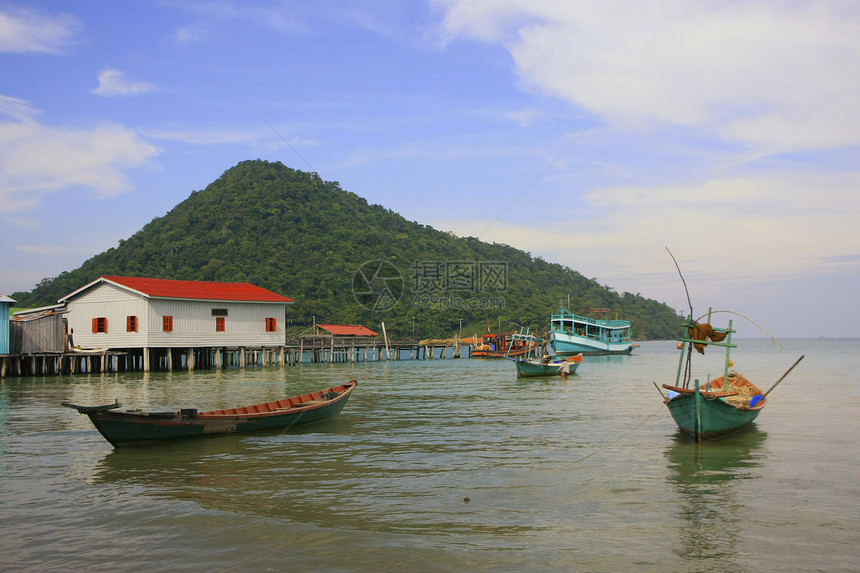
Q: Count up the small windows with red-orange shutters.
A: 5